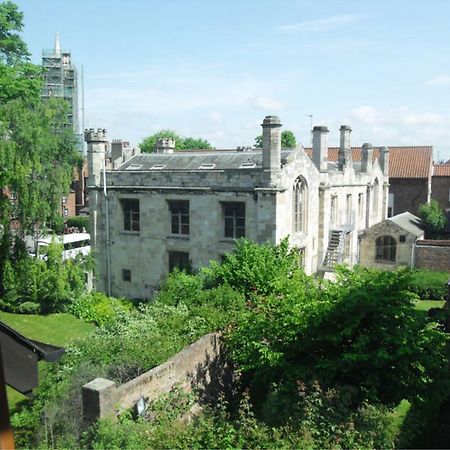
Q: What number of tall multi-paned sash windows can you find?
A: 3